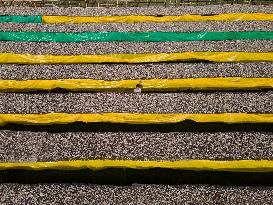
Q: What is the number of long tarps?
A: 6